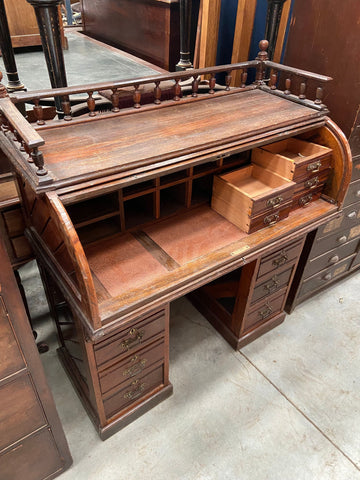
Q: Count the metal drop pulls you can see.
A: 11